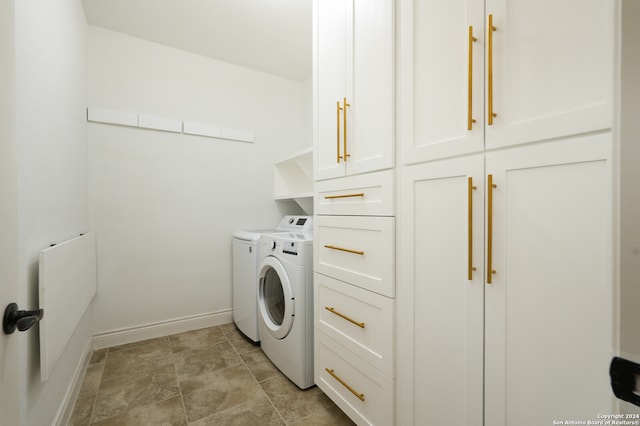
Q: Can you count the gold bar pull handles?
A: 10